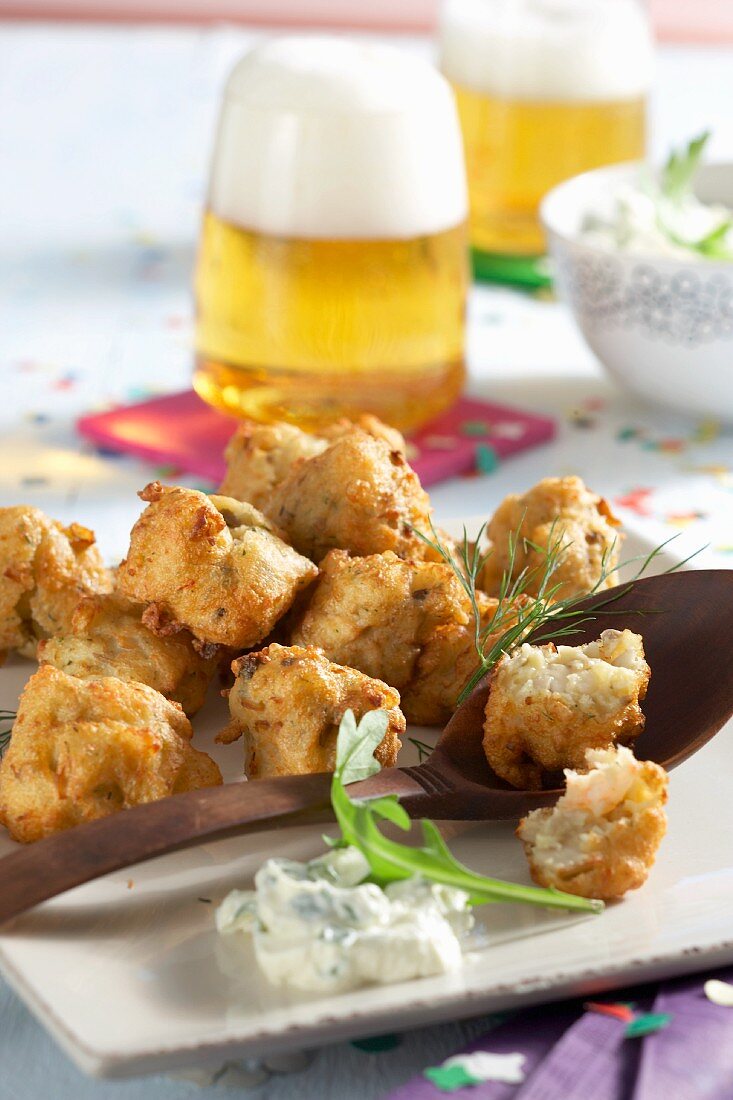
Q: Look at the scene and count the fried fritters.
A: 12